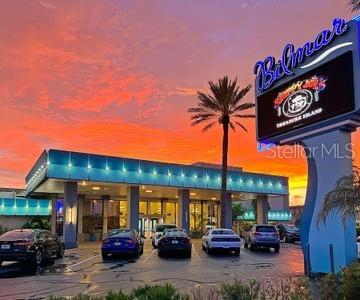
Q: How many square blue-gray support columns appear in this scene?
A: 5